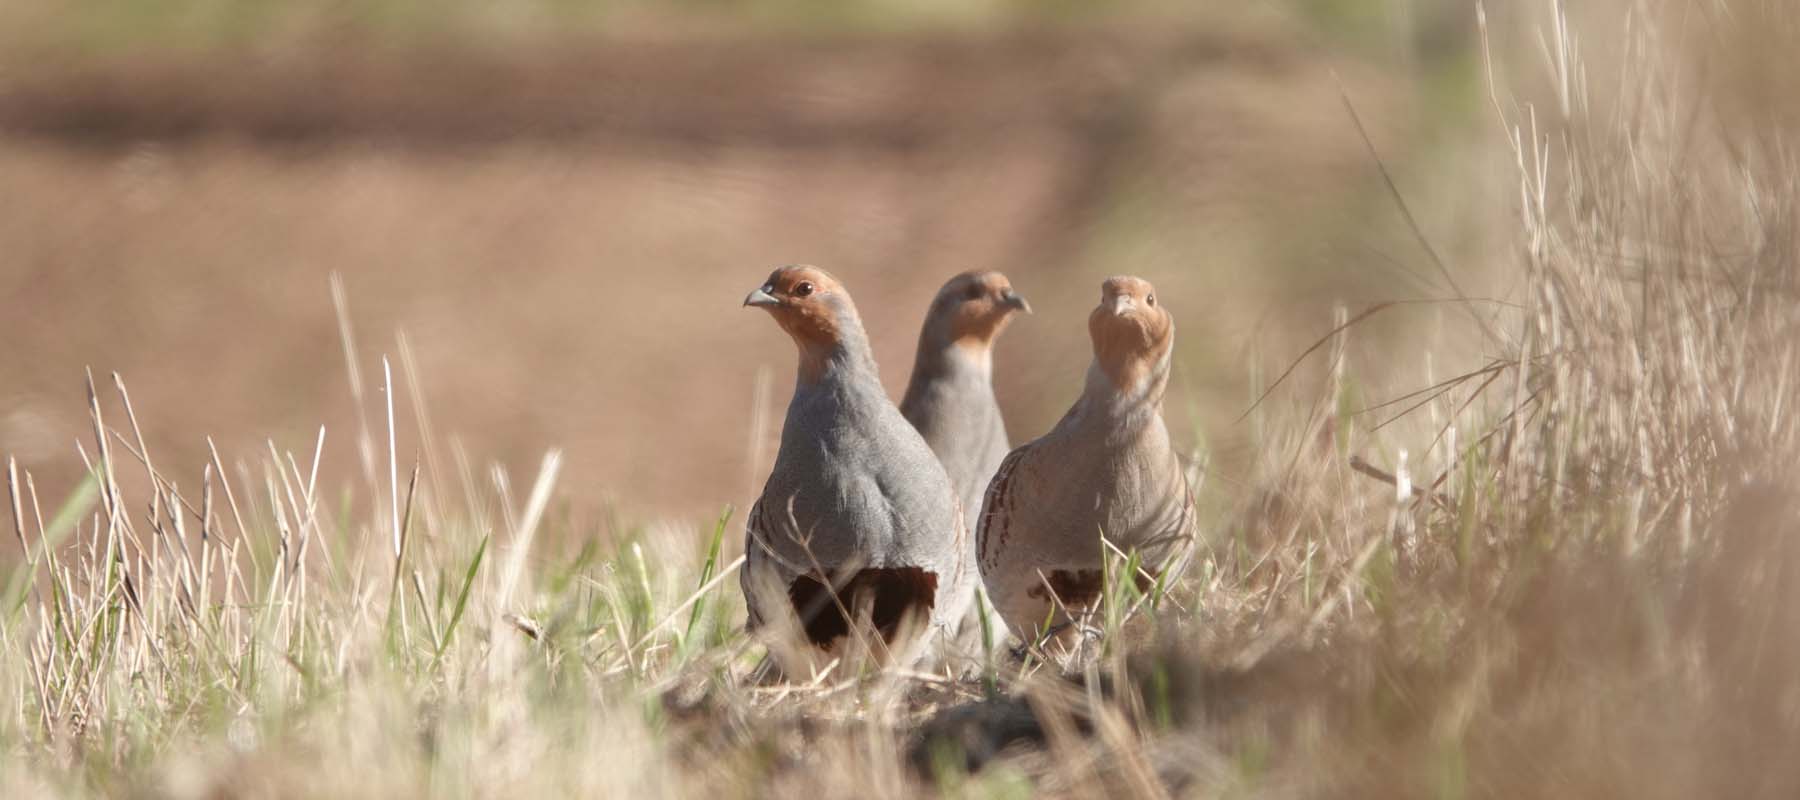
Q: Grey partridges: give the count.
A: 3